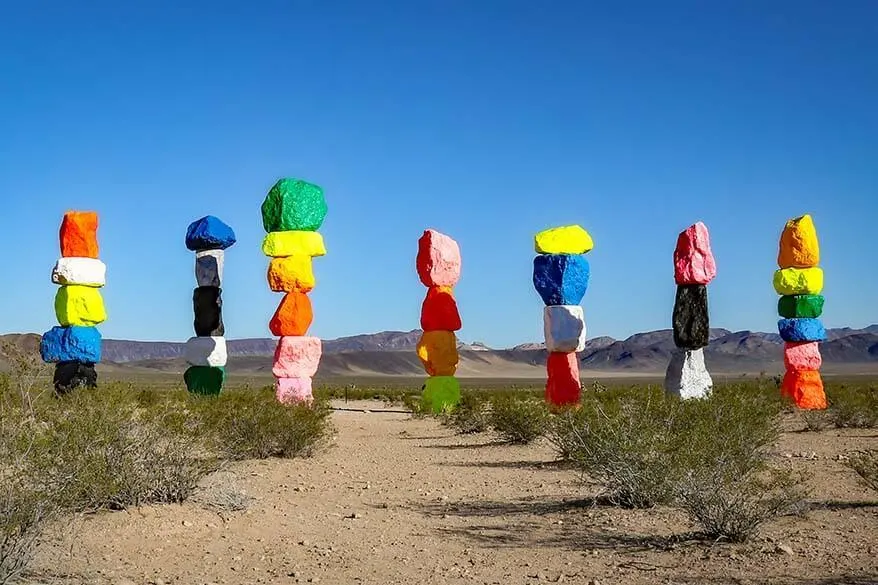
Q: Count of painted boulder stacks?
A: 7